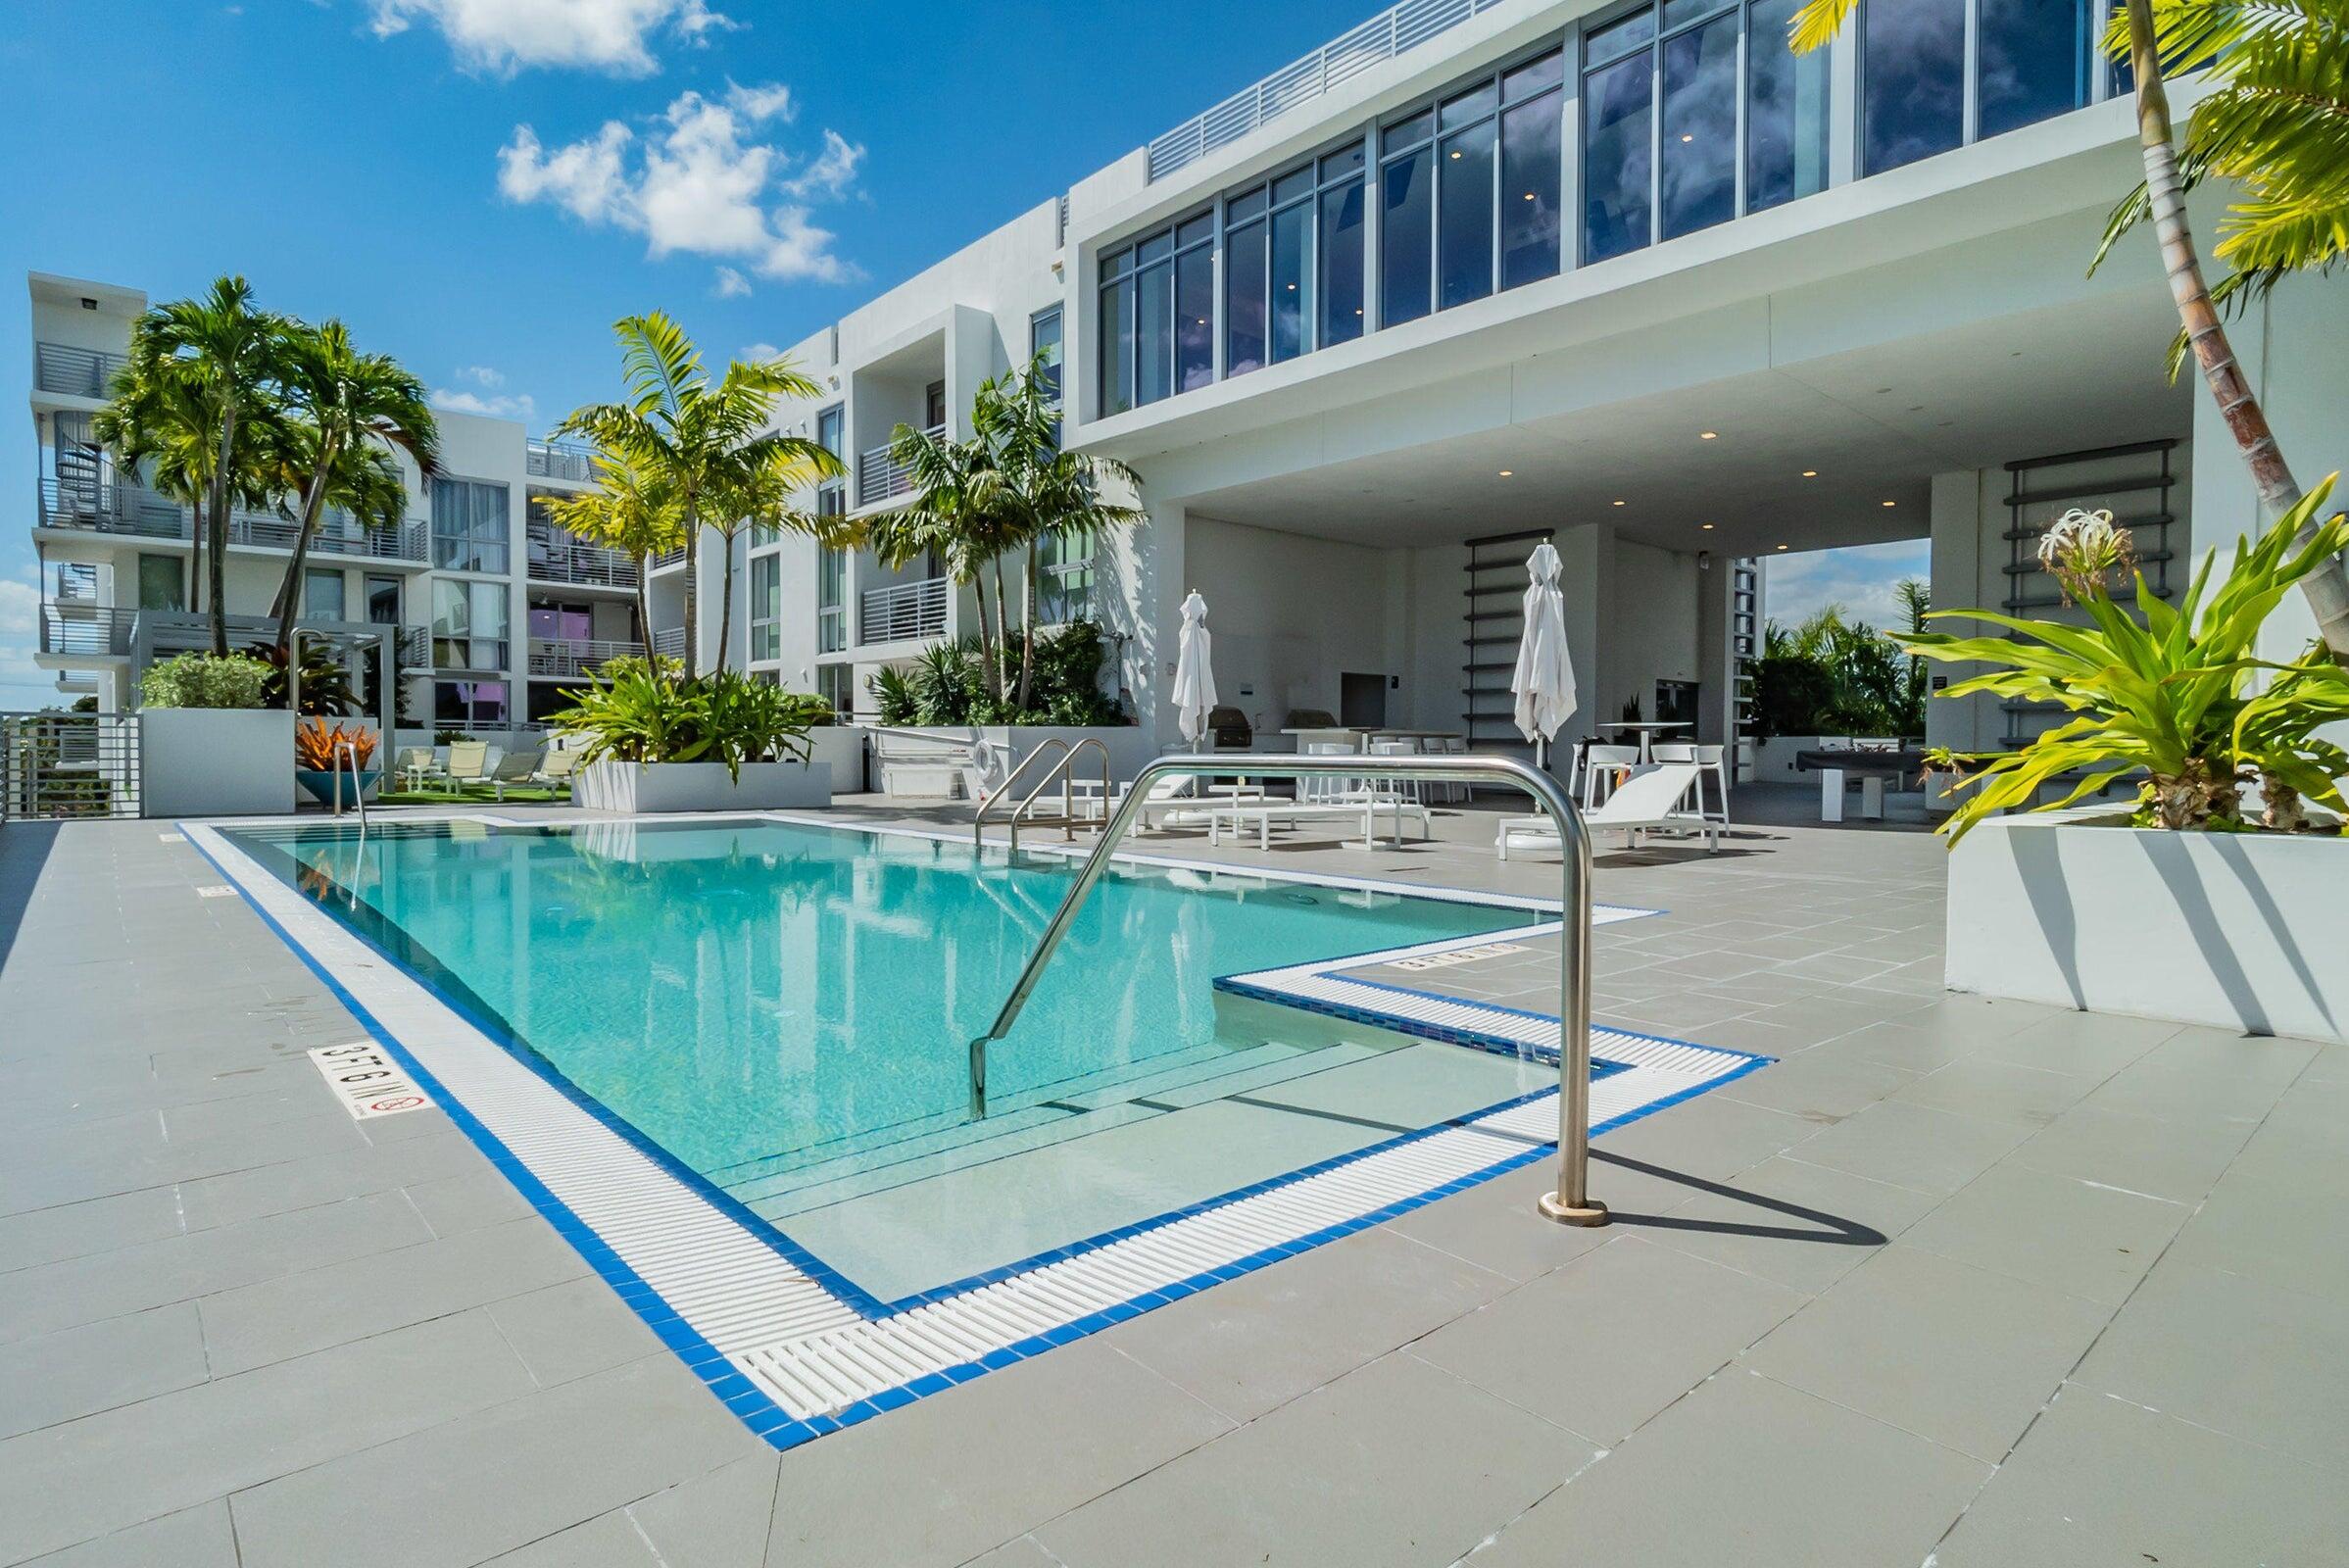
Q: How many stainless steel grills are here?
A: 2